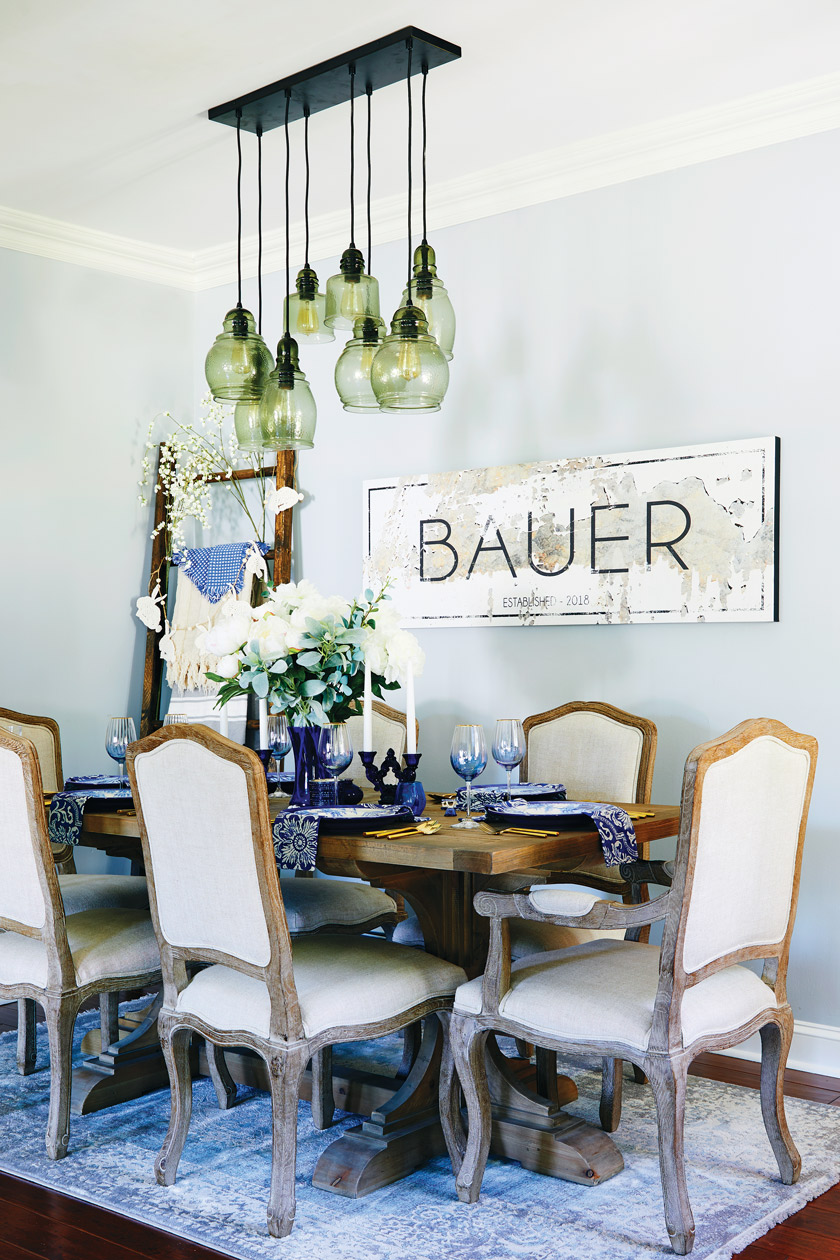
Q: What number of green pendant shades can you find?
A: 8